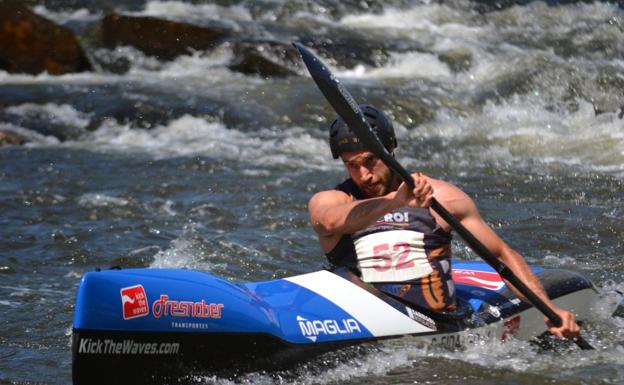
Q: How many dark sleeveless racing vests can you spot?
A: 1